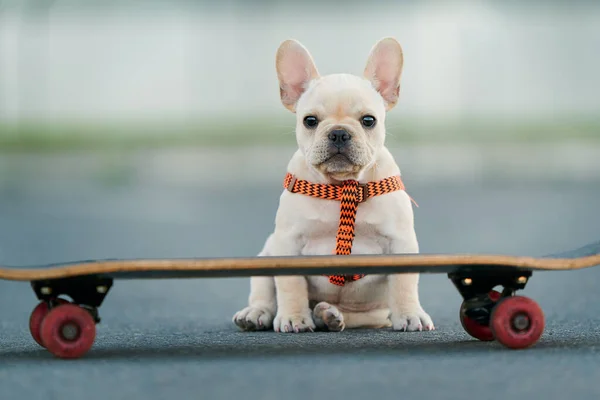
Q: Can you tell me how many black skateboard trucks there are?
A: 2